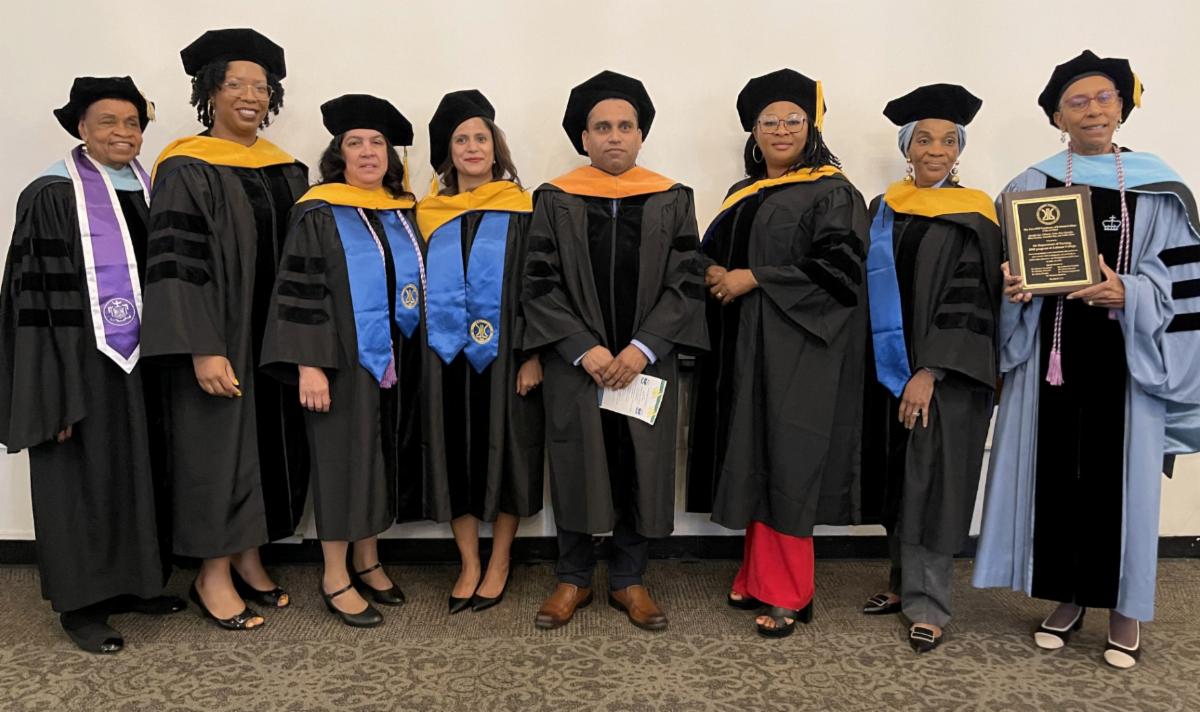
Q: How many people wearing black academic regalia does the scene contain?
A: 7